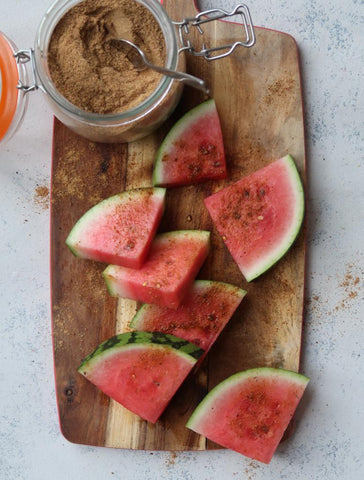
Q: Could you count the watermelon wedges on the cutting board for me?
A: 7